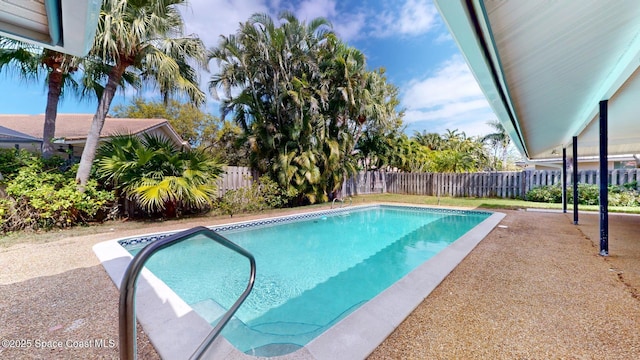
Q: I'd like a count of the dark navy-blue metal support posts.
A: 3